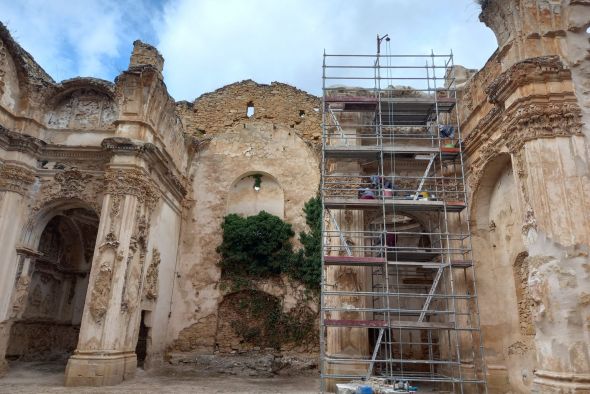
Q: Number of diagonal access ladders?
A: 5